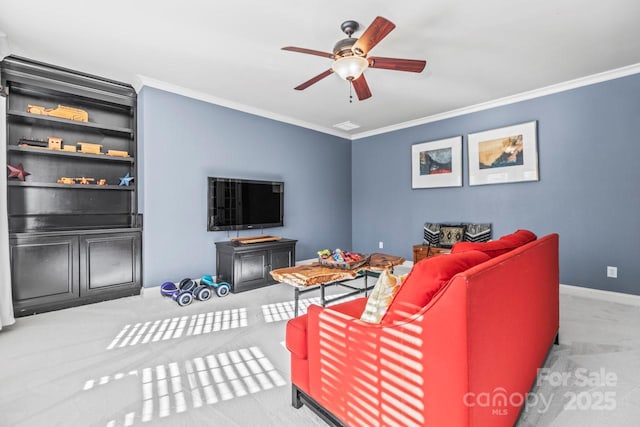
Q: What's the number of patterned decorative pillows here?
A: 4